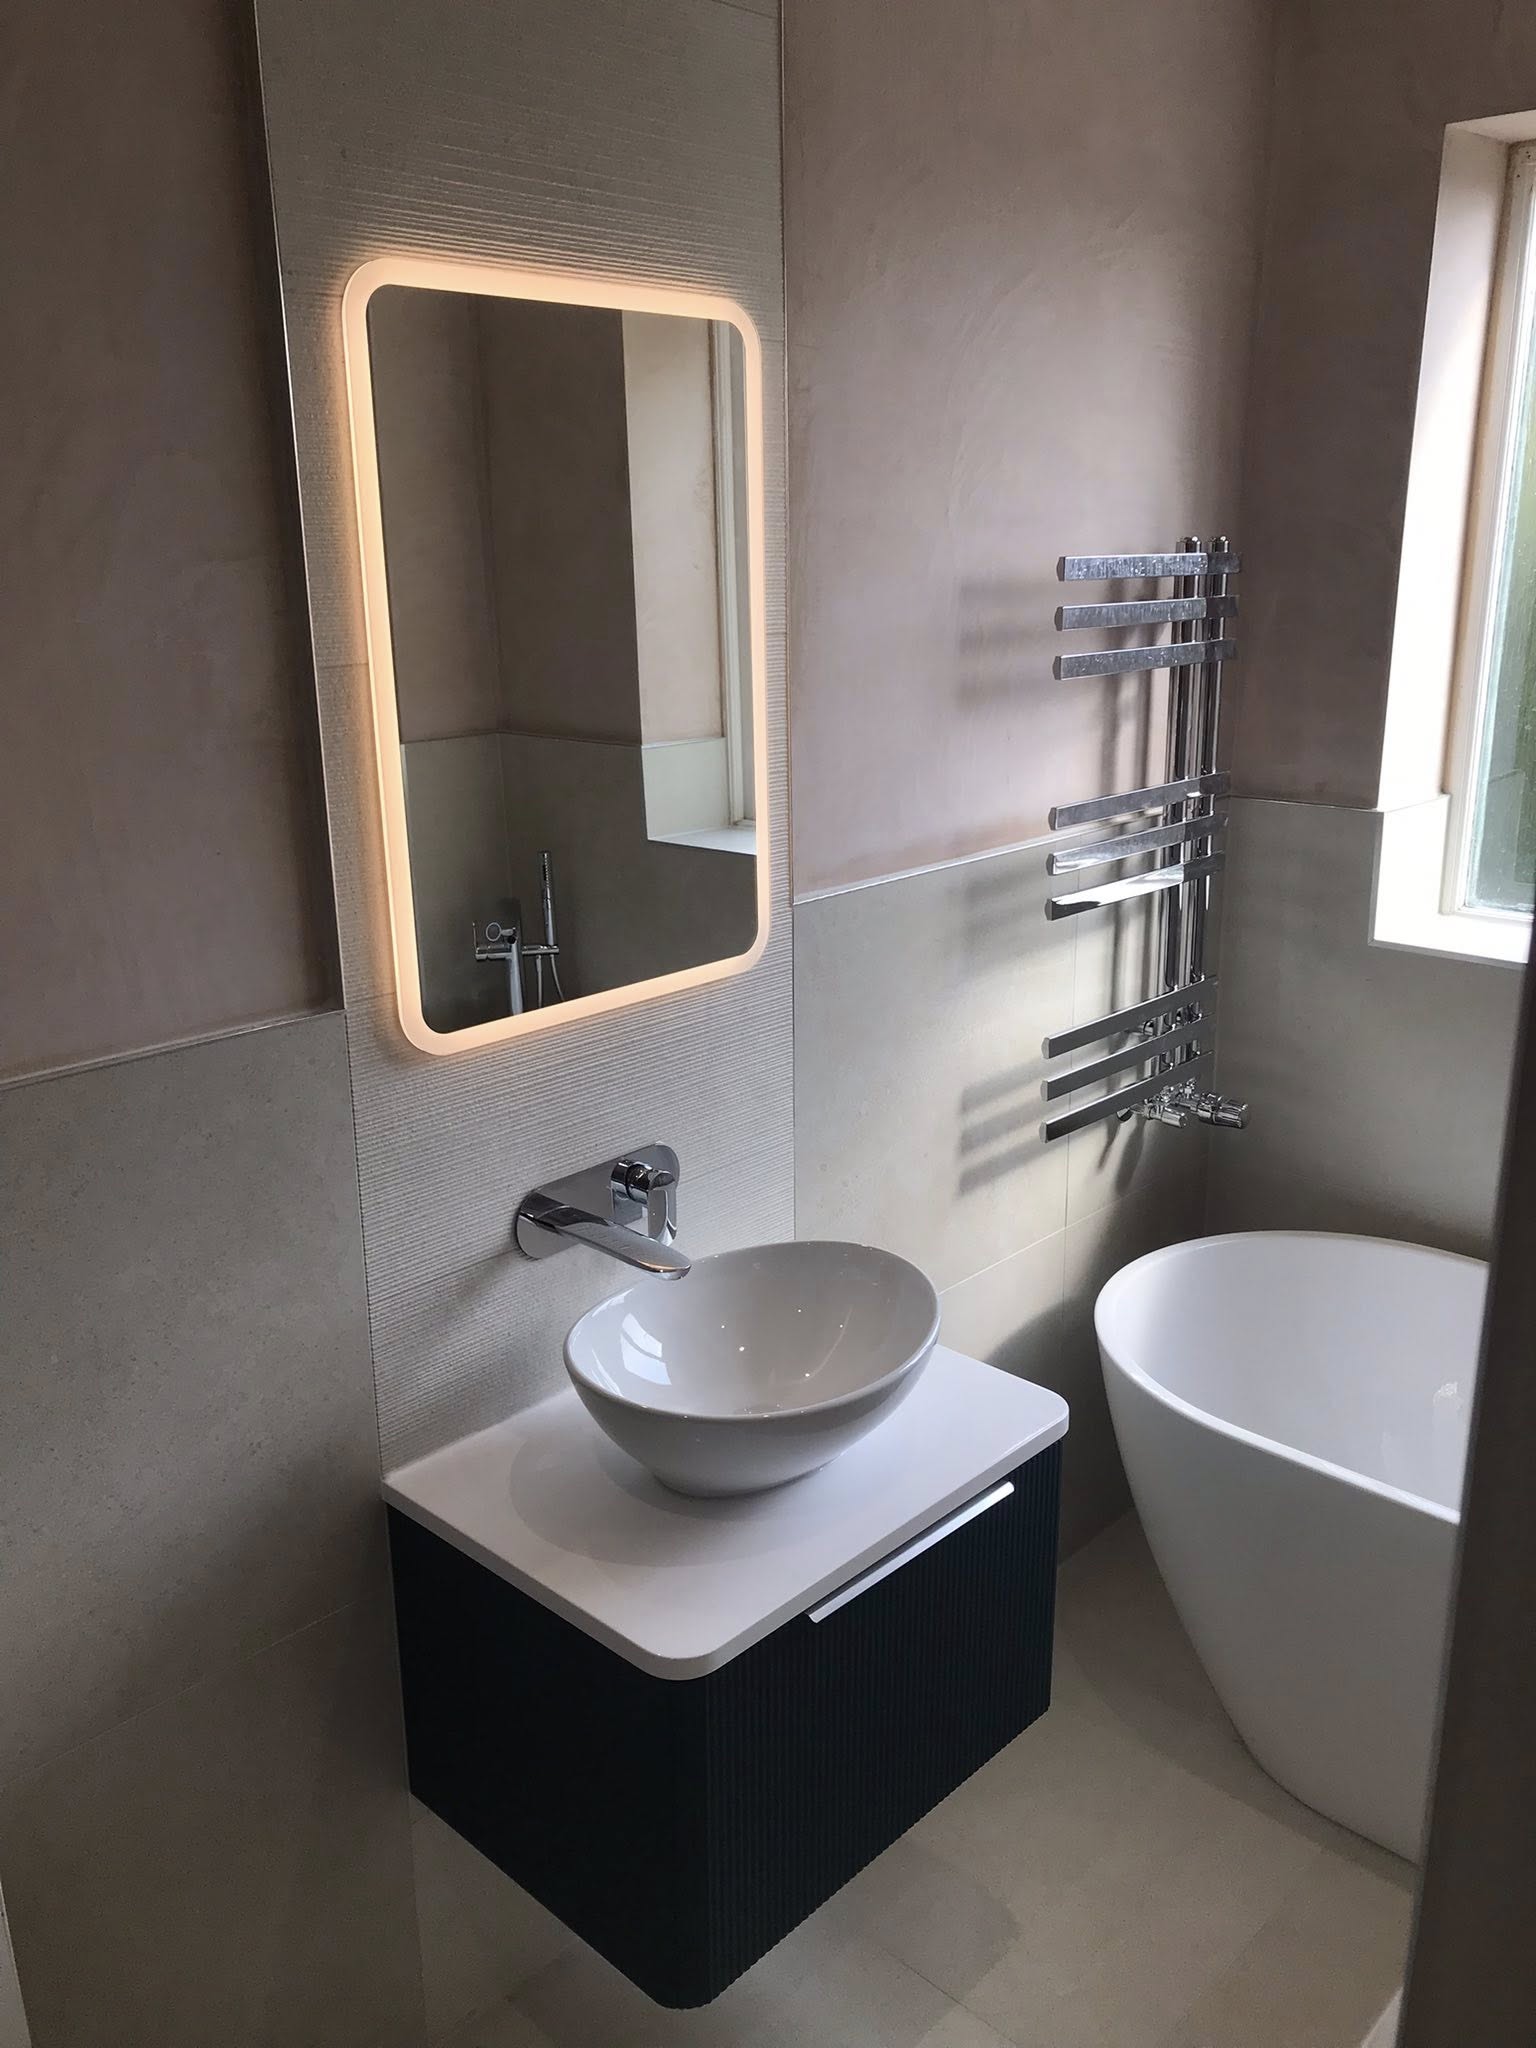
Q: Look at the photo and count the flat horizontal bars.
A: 9